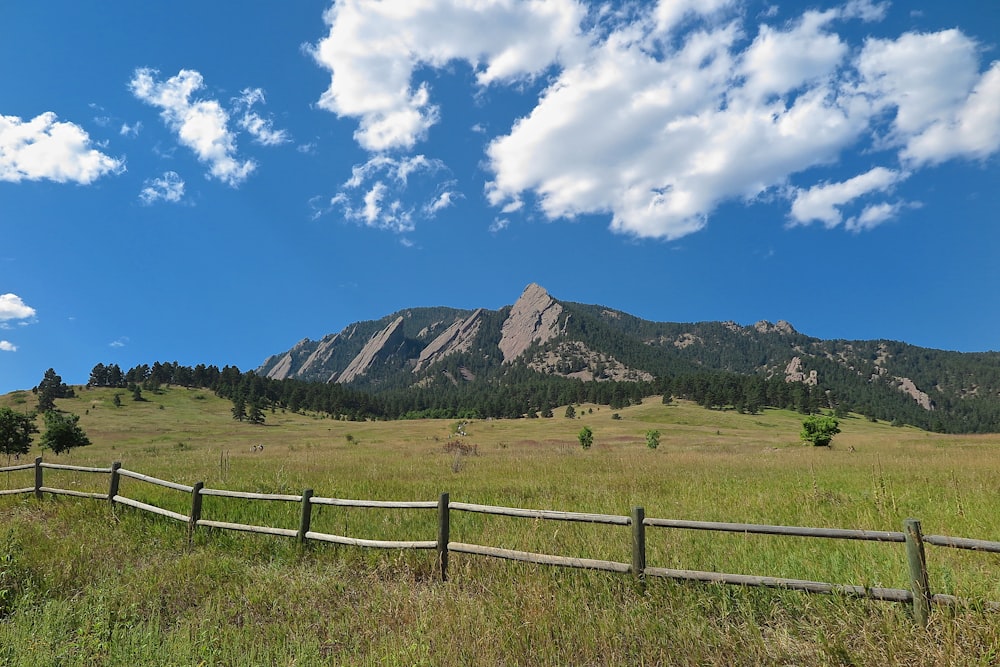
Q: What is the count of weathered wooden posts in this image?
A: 7